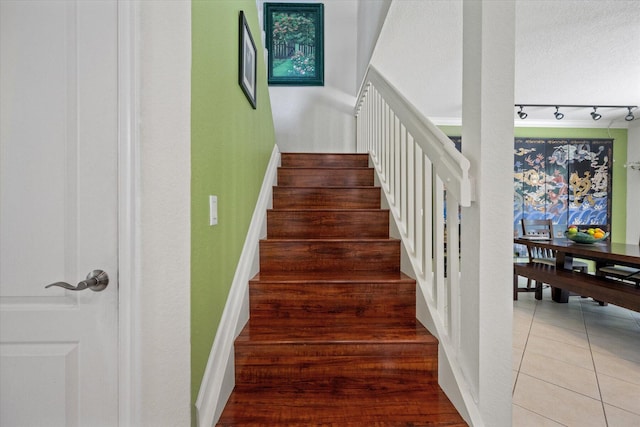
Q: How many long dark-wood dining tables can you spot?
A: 1